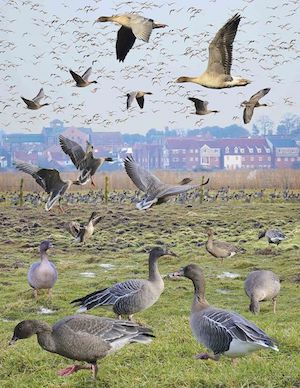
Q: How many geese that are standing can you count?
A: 7